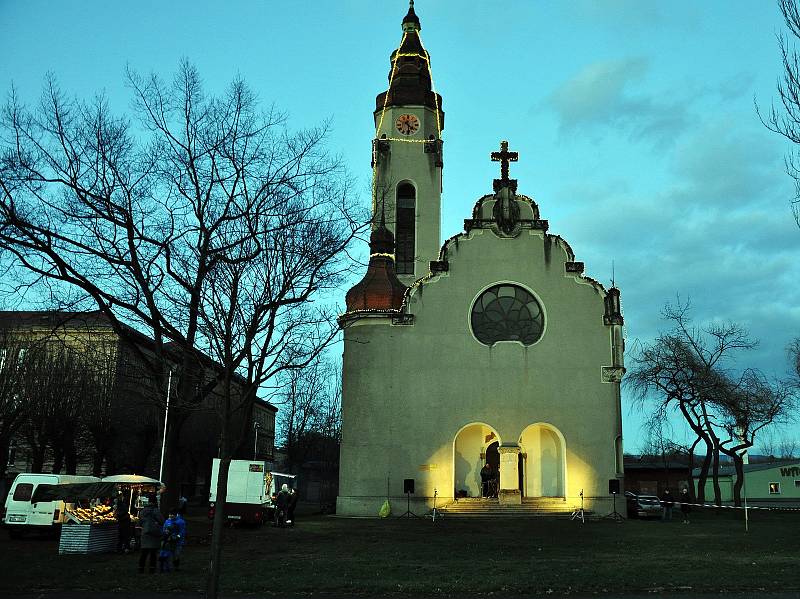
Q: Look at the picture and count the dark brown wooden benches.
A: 0